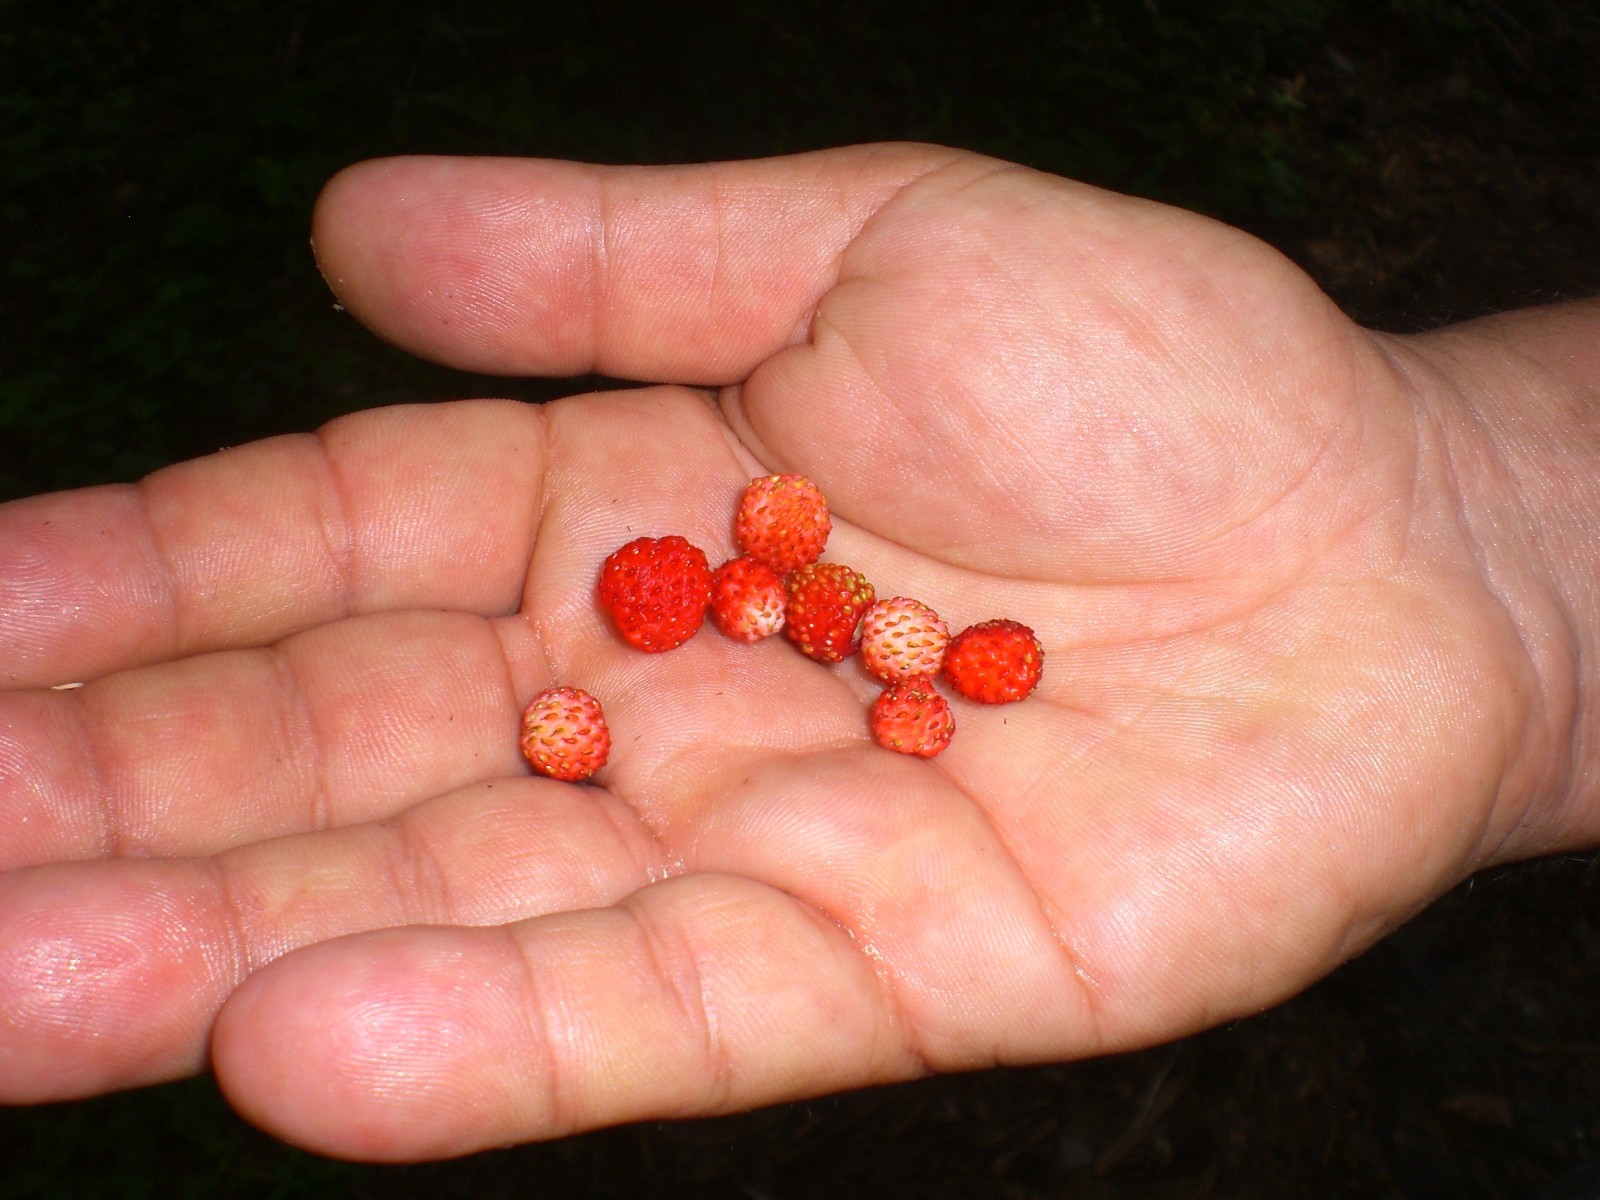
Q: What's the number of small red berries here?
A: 8